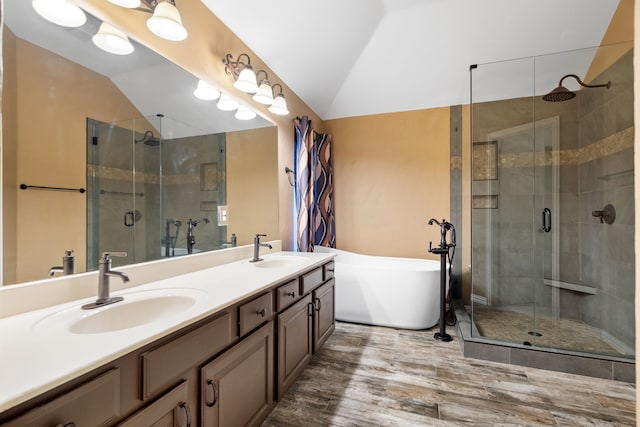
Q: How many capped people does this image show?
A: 0